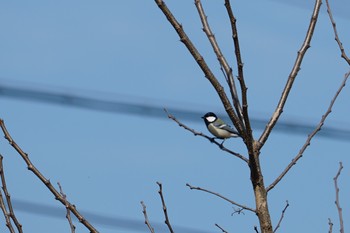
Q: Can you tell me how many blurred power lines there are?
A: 2